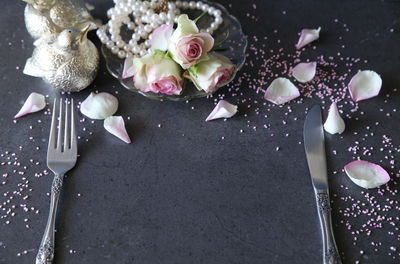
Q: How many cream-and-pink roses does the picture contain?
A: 3